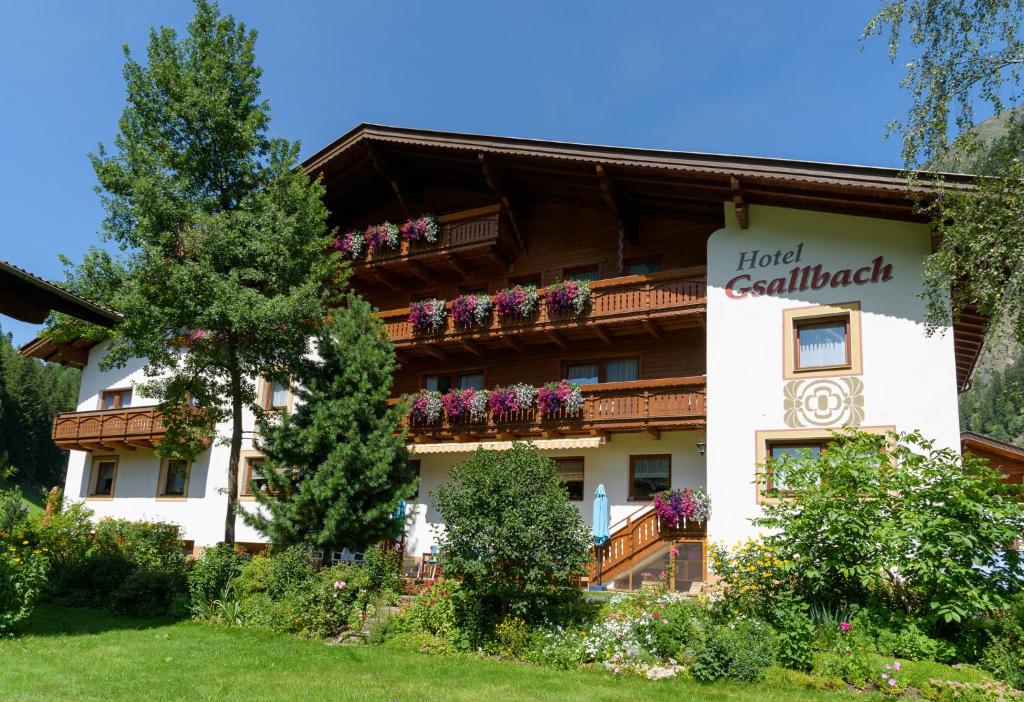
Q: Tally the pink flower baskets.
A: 12